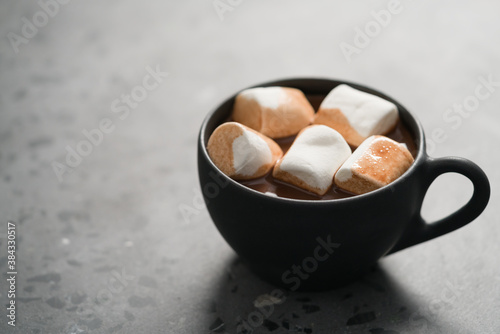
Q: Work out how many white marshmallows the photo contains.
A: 5